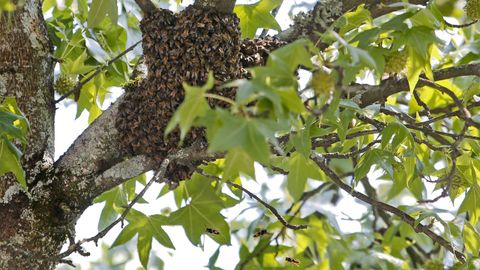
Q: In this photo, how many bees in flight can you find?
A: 3